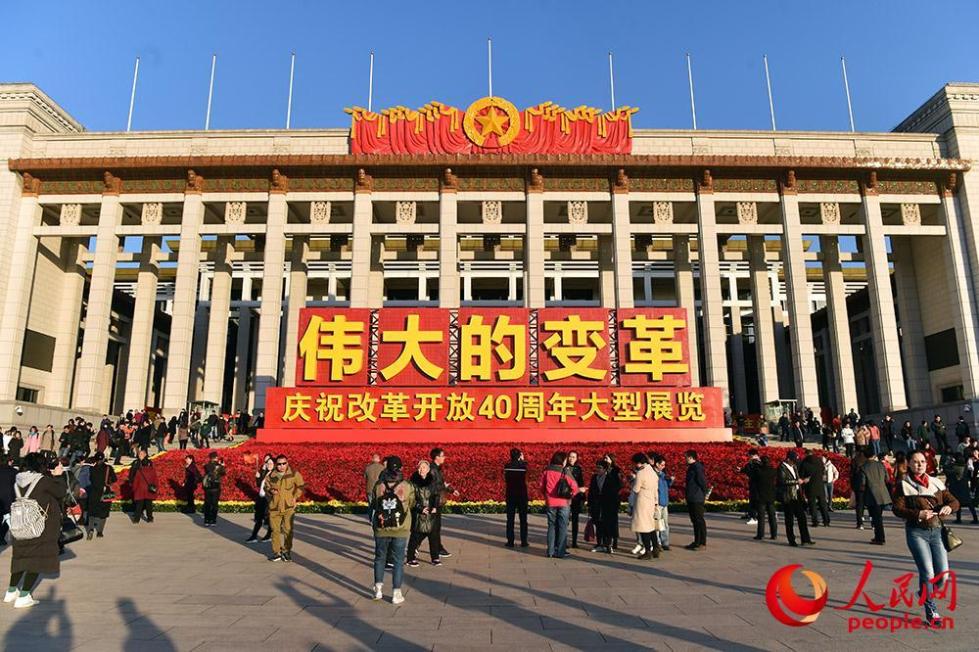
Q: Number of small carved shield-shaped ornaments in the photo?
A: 11